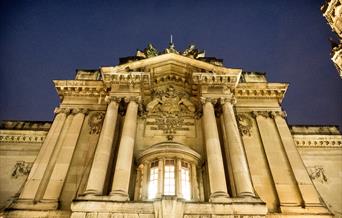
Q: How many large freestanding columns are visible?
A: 4